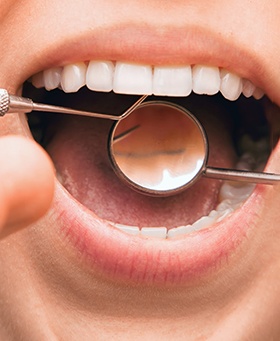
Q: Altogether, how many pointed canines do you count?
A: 2